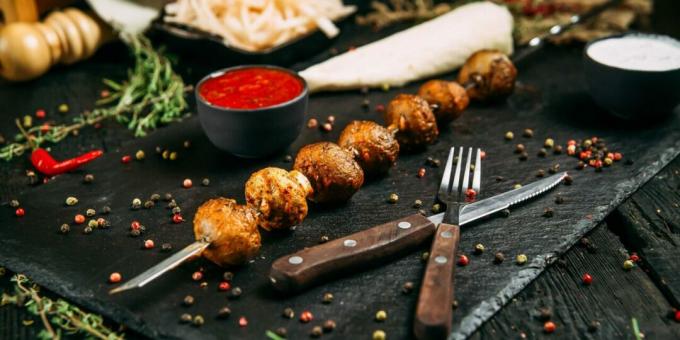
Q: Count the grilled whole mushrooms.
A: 7